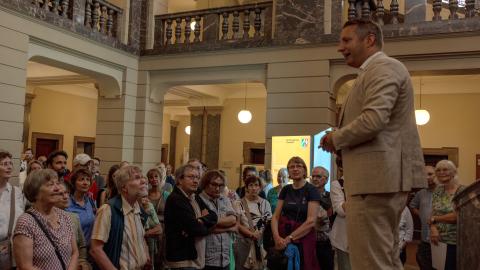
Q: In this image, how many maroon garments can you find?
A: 1